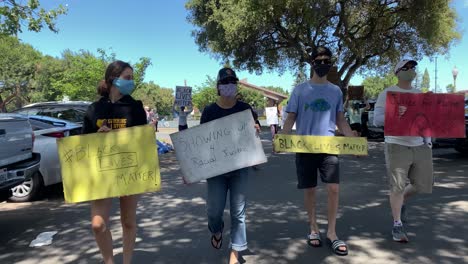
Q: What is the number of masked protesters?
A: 4